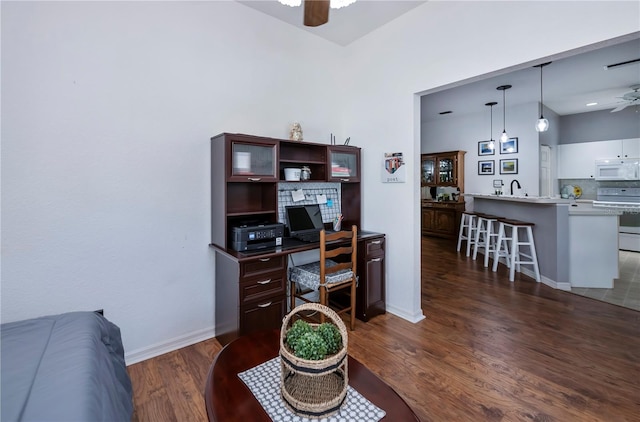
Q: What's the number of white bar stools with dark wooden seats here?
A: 3